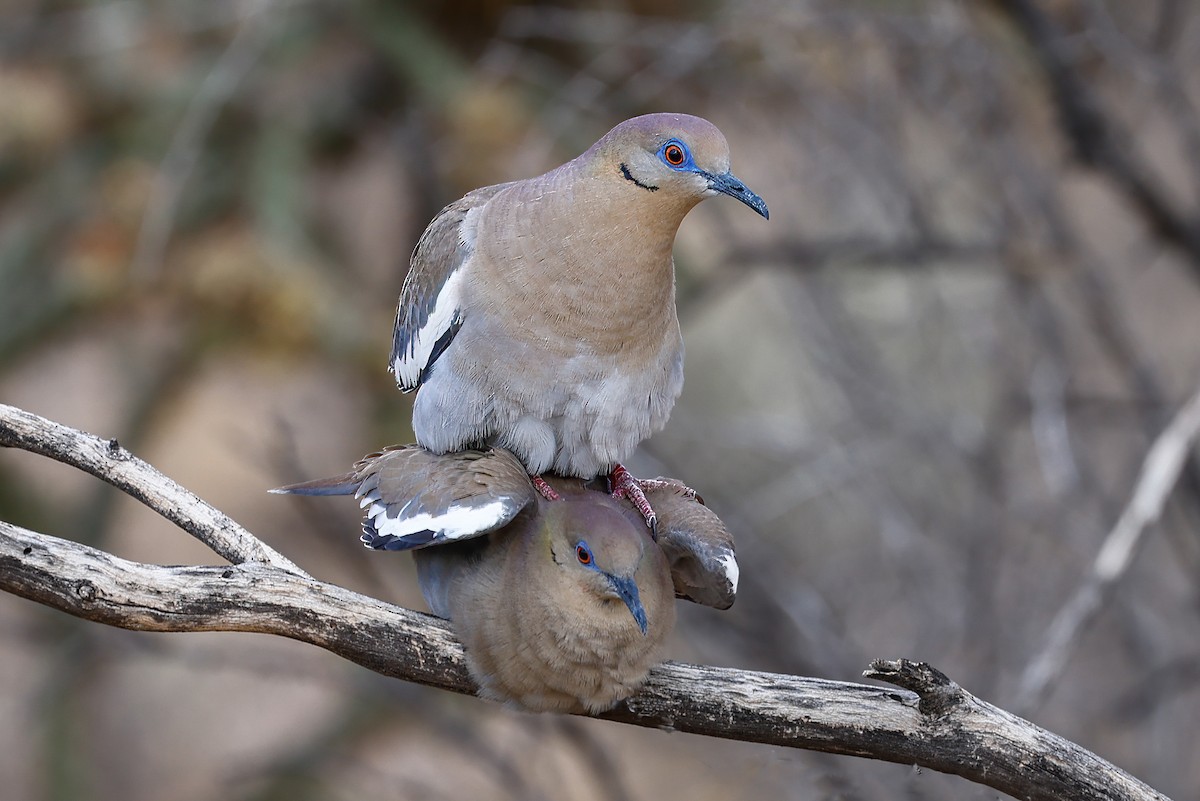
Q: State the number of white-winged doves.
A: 2